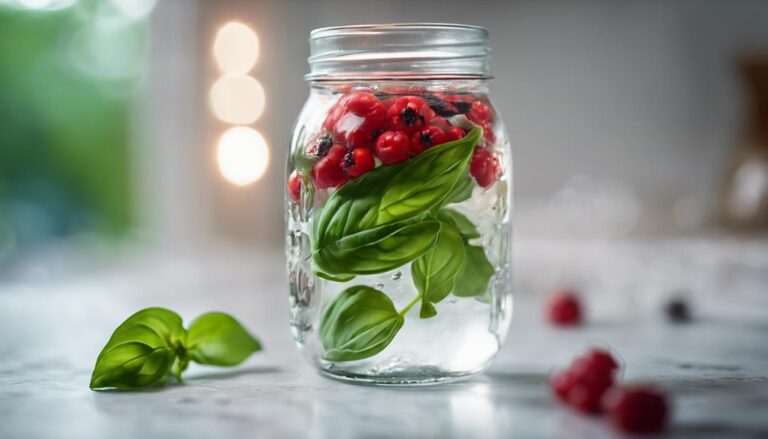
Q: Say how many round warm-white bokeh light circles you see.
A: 3